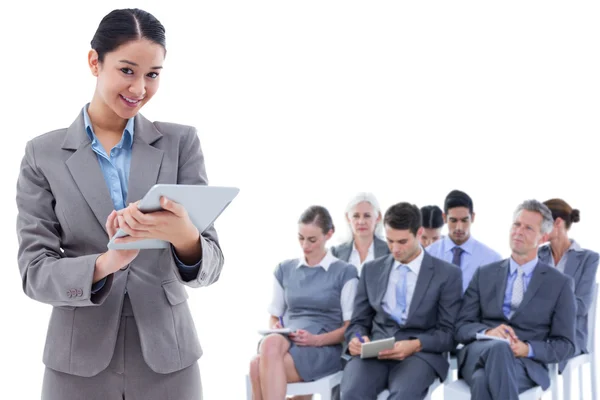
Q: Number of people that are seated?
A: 7